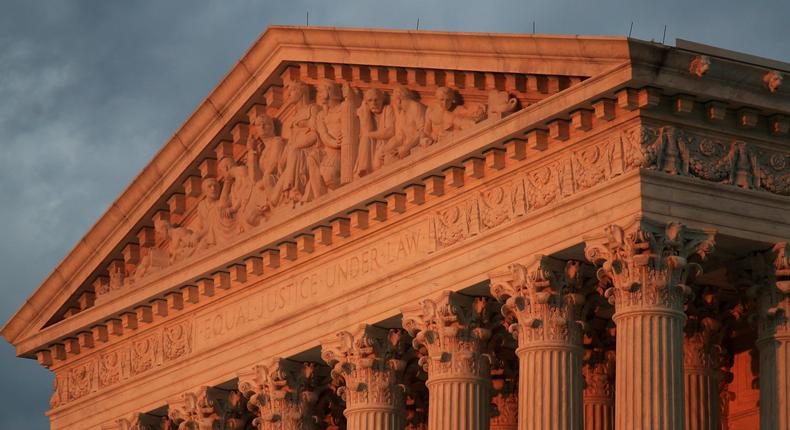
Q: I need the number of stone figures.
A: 9